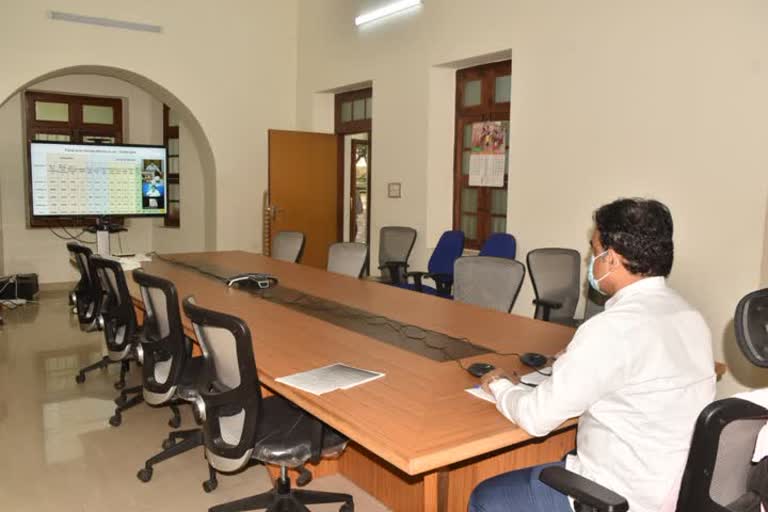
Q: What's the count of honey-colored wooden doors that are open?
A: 1